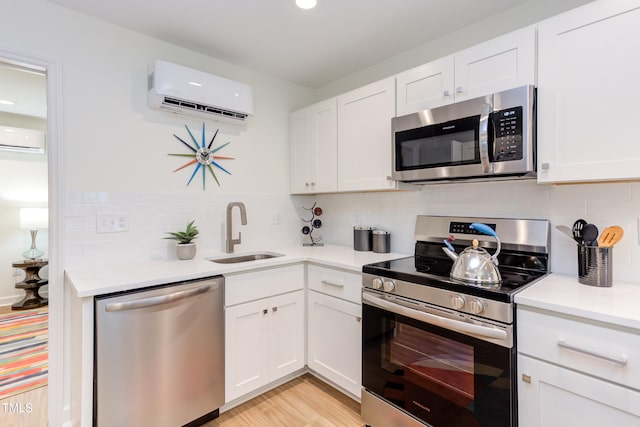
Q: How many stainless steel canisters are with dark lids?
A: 2